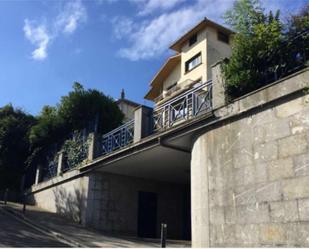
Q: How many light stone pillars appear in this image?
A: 5